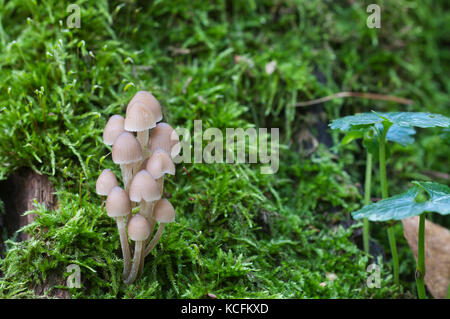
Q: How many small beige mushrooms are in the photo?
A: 11